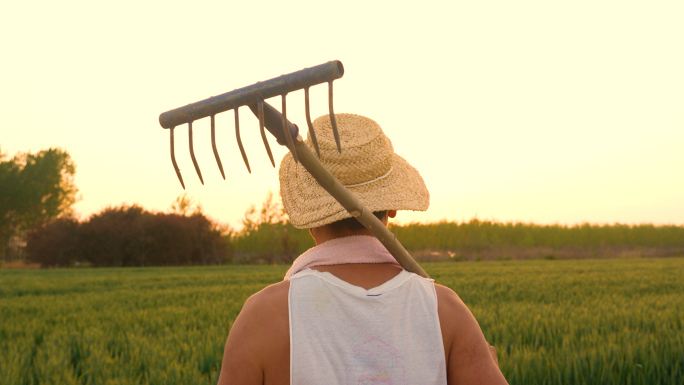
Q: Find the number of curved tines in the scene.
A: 8